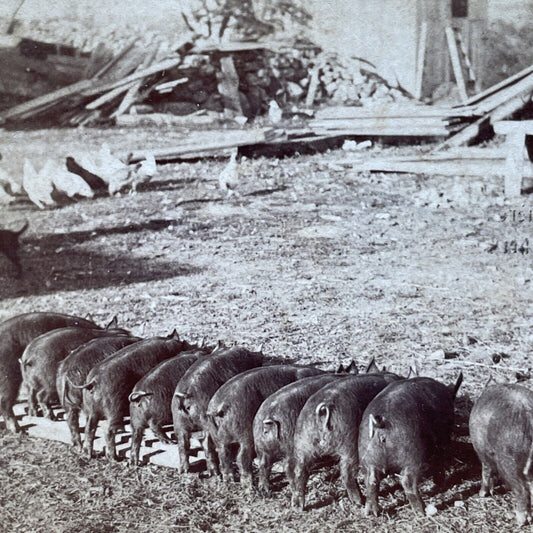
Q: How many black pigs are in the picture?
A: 11